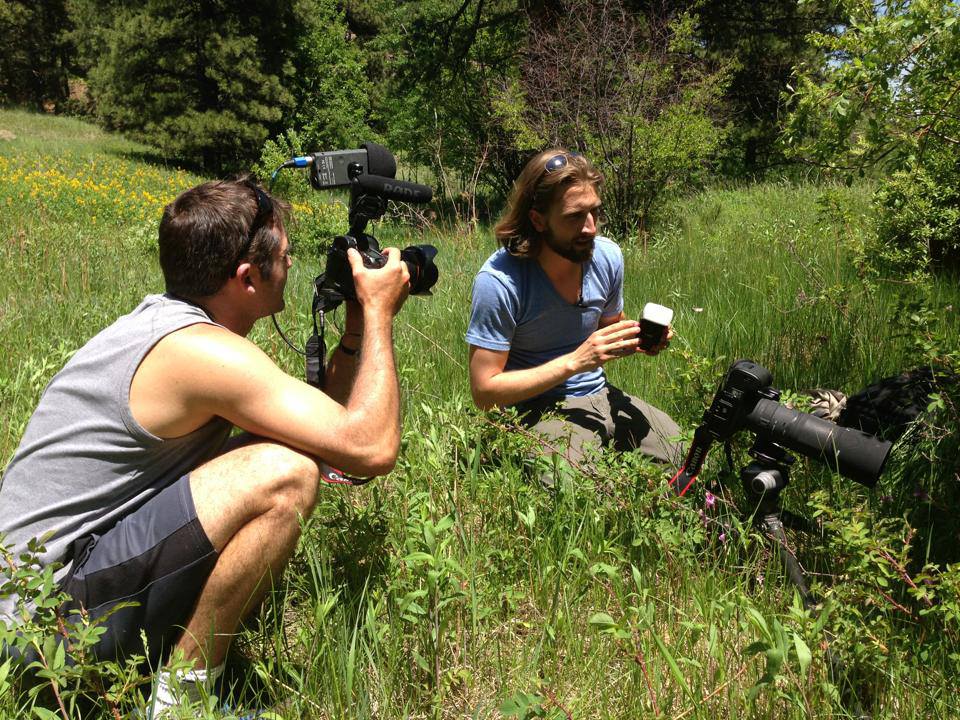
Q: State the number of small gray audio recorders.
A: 1